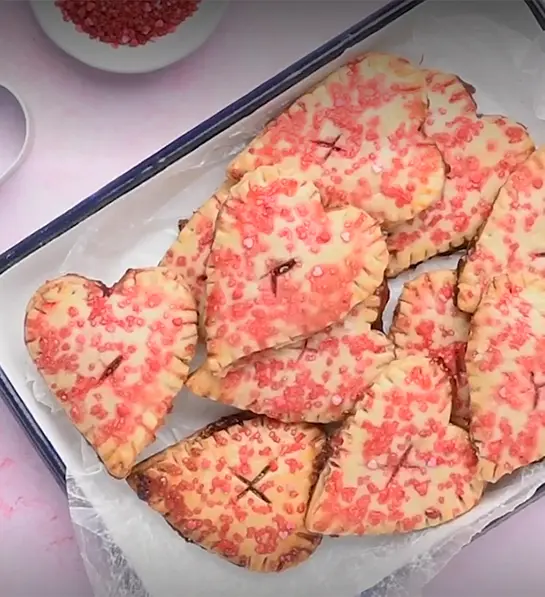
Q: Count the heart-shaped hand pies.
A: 11